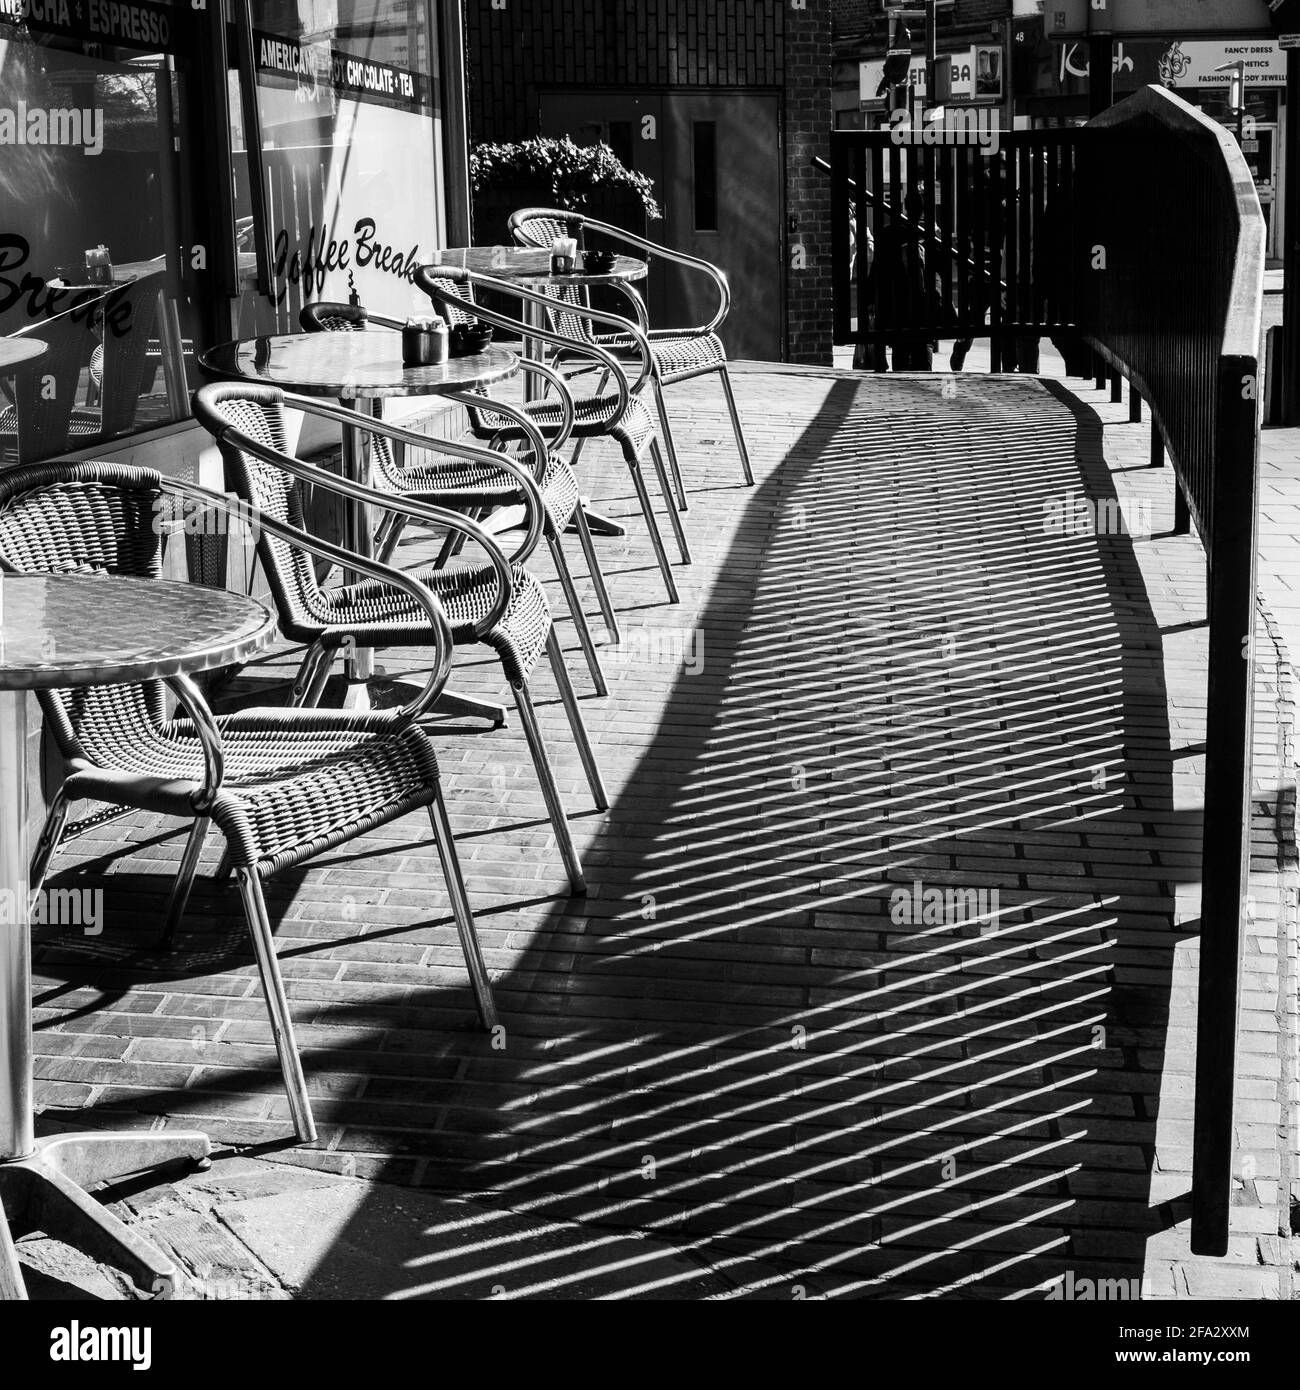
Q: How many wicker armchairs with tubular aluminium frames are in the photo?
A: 5